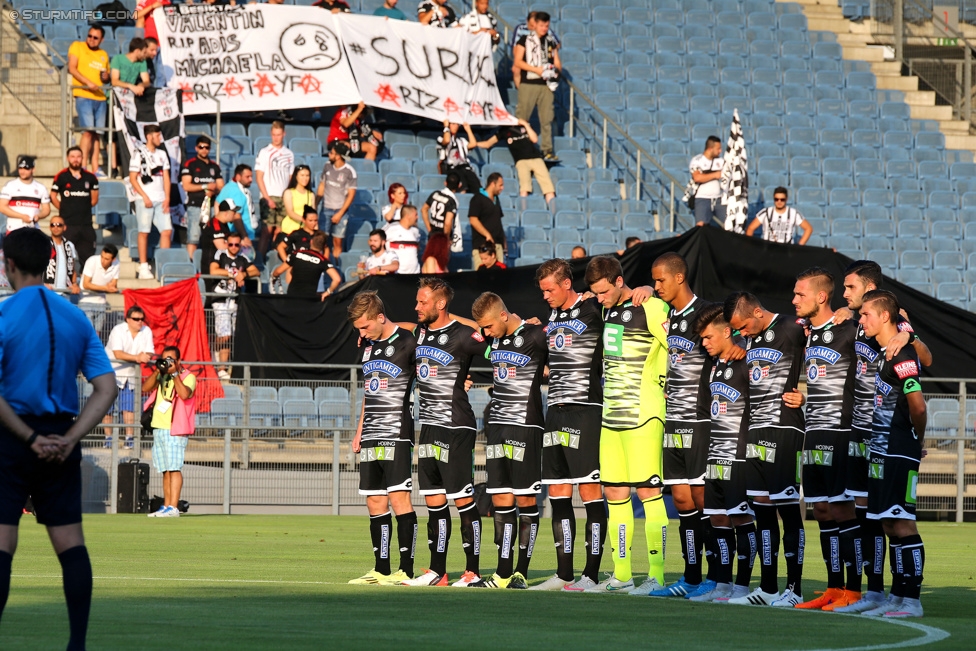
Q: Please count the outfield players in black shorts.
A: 10